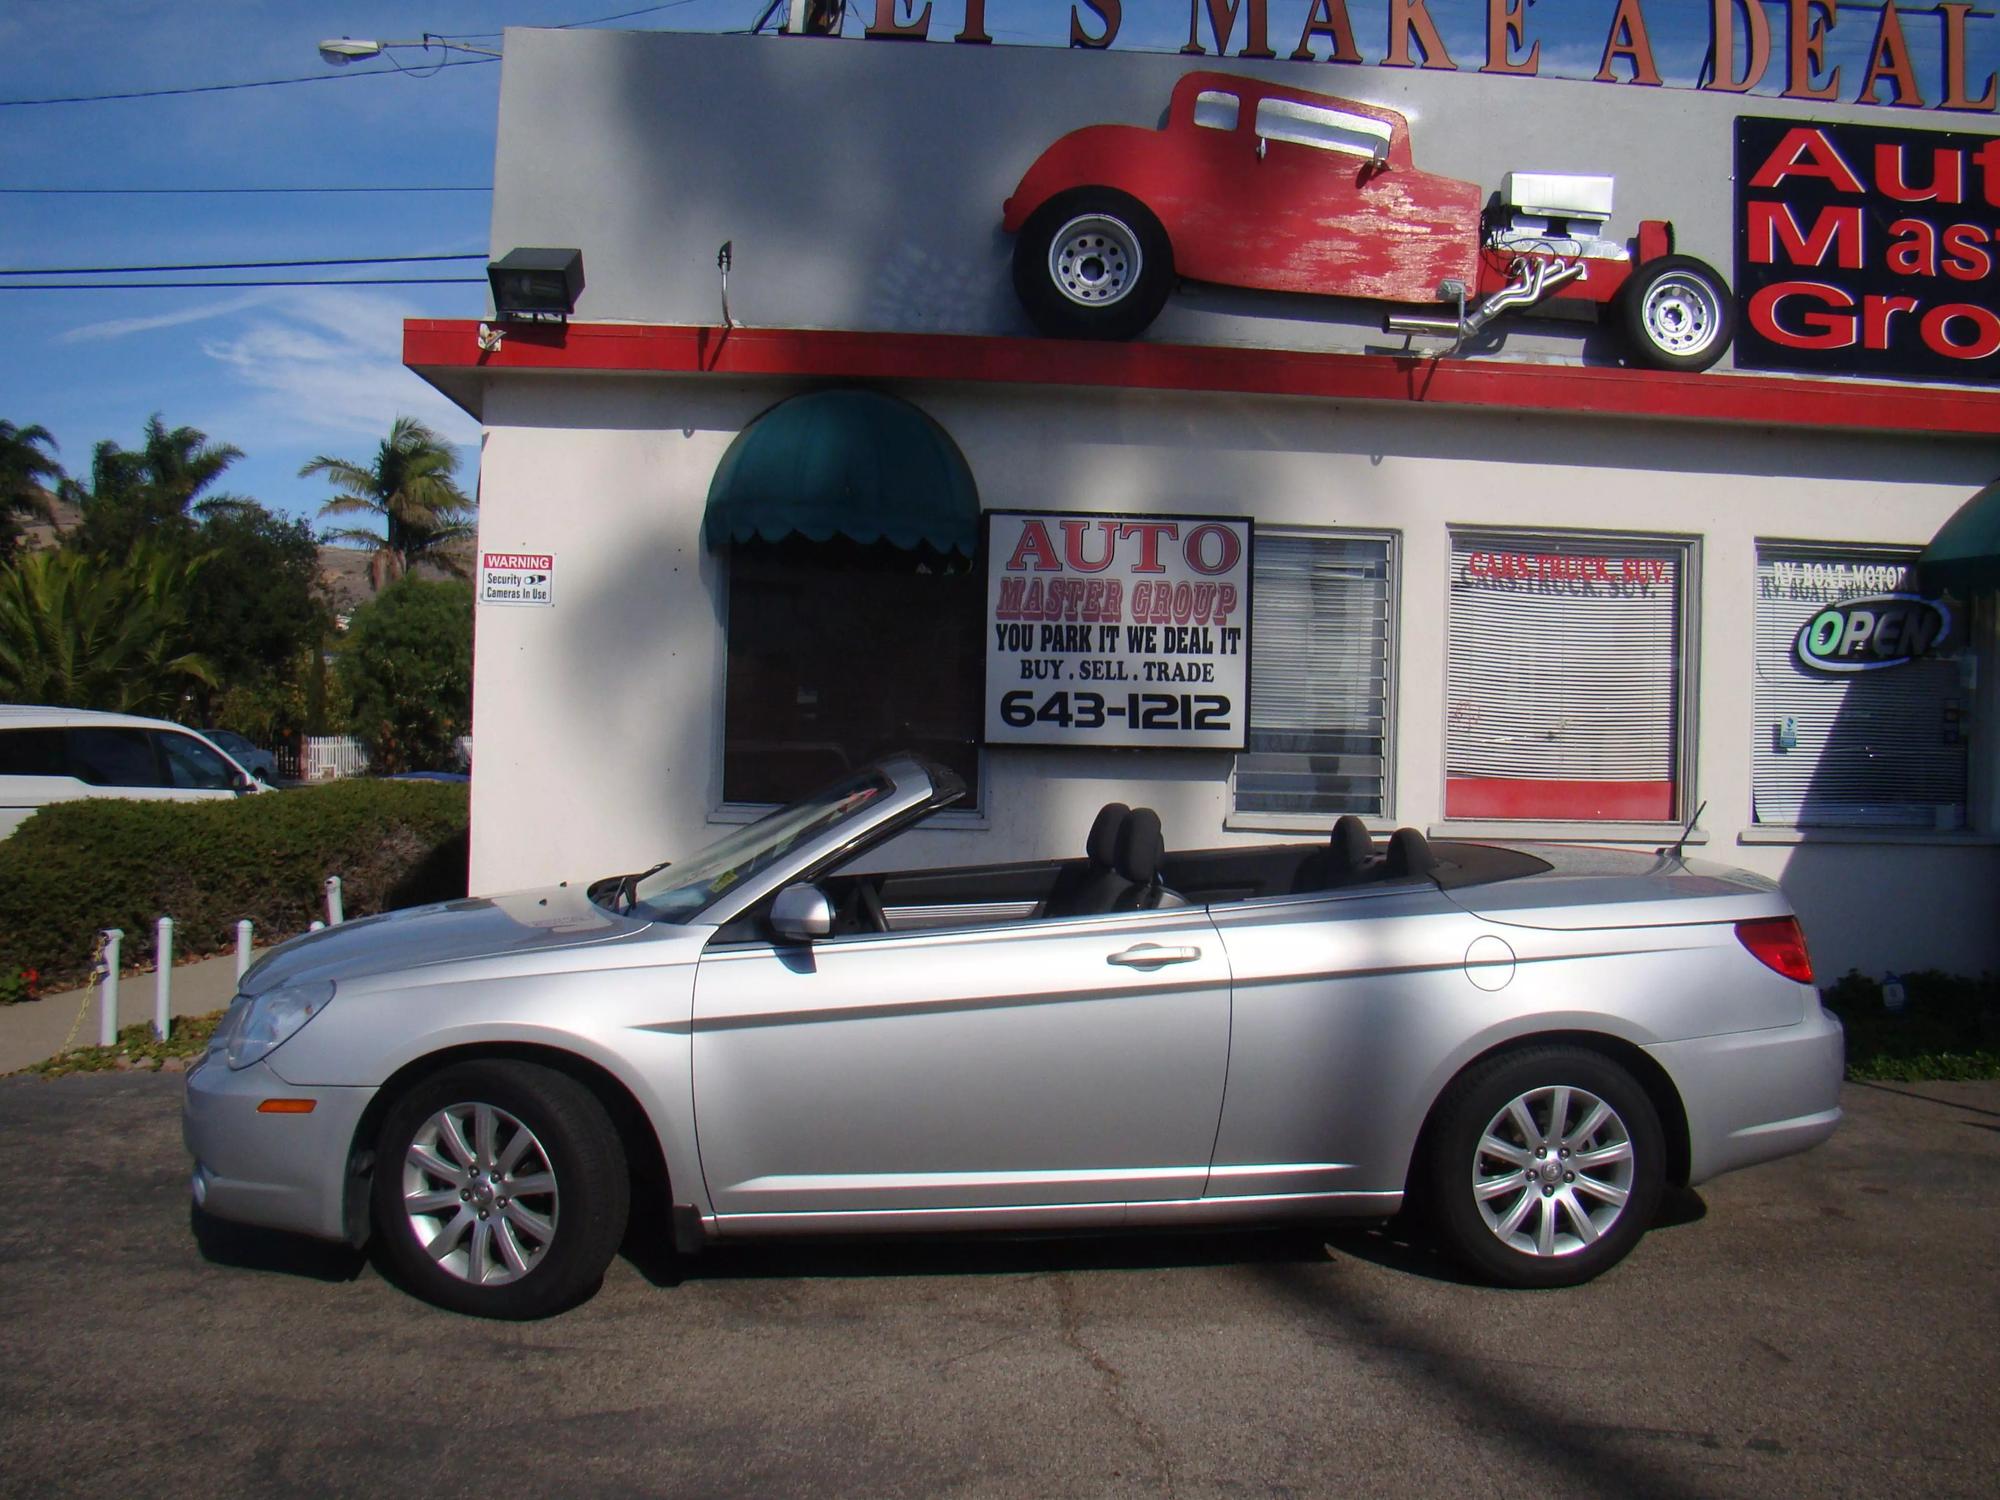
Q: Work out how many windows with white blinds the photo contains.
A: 3